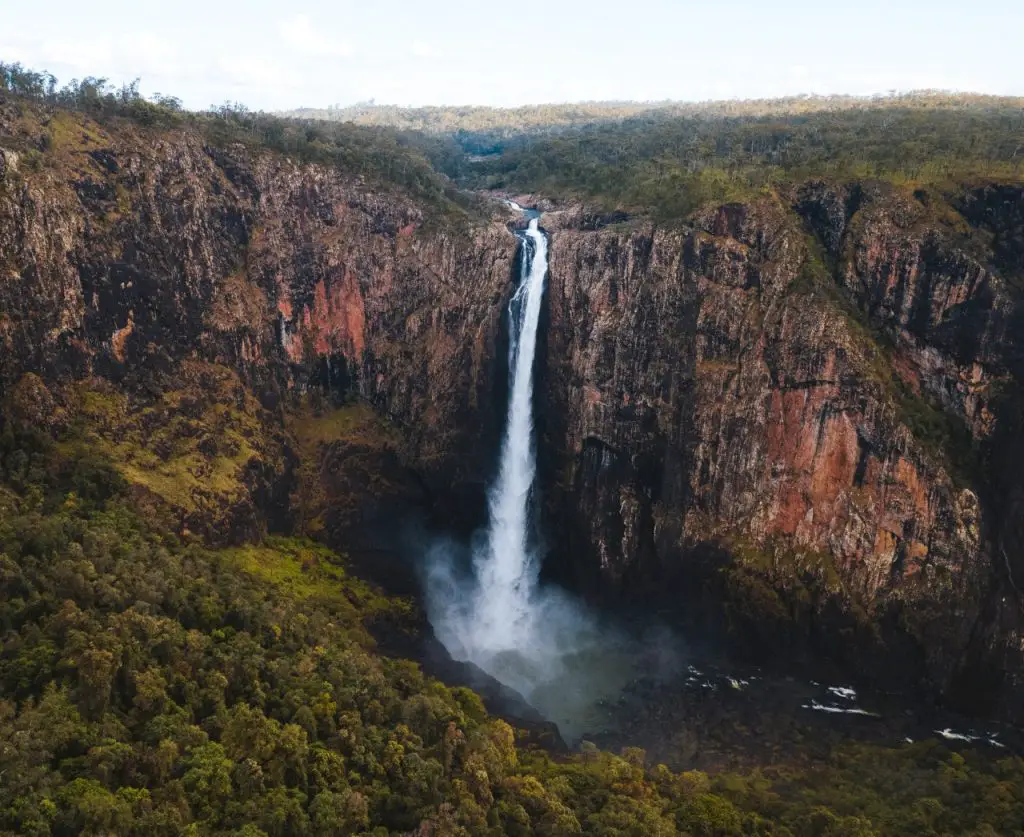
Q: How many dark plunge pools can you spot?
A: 1